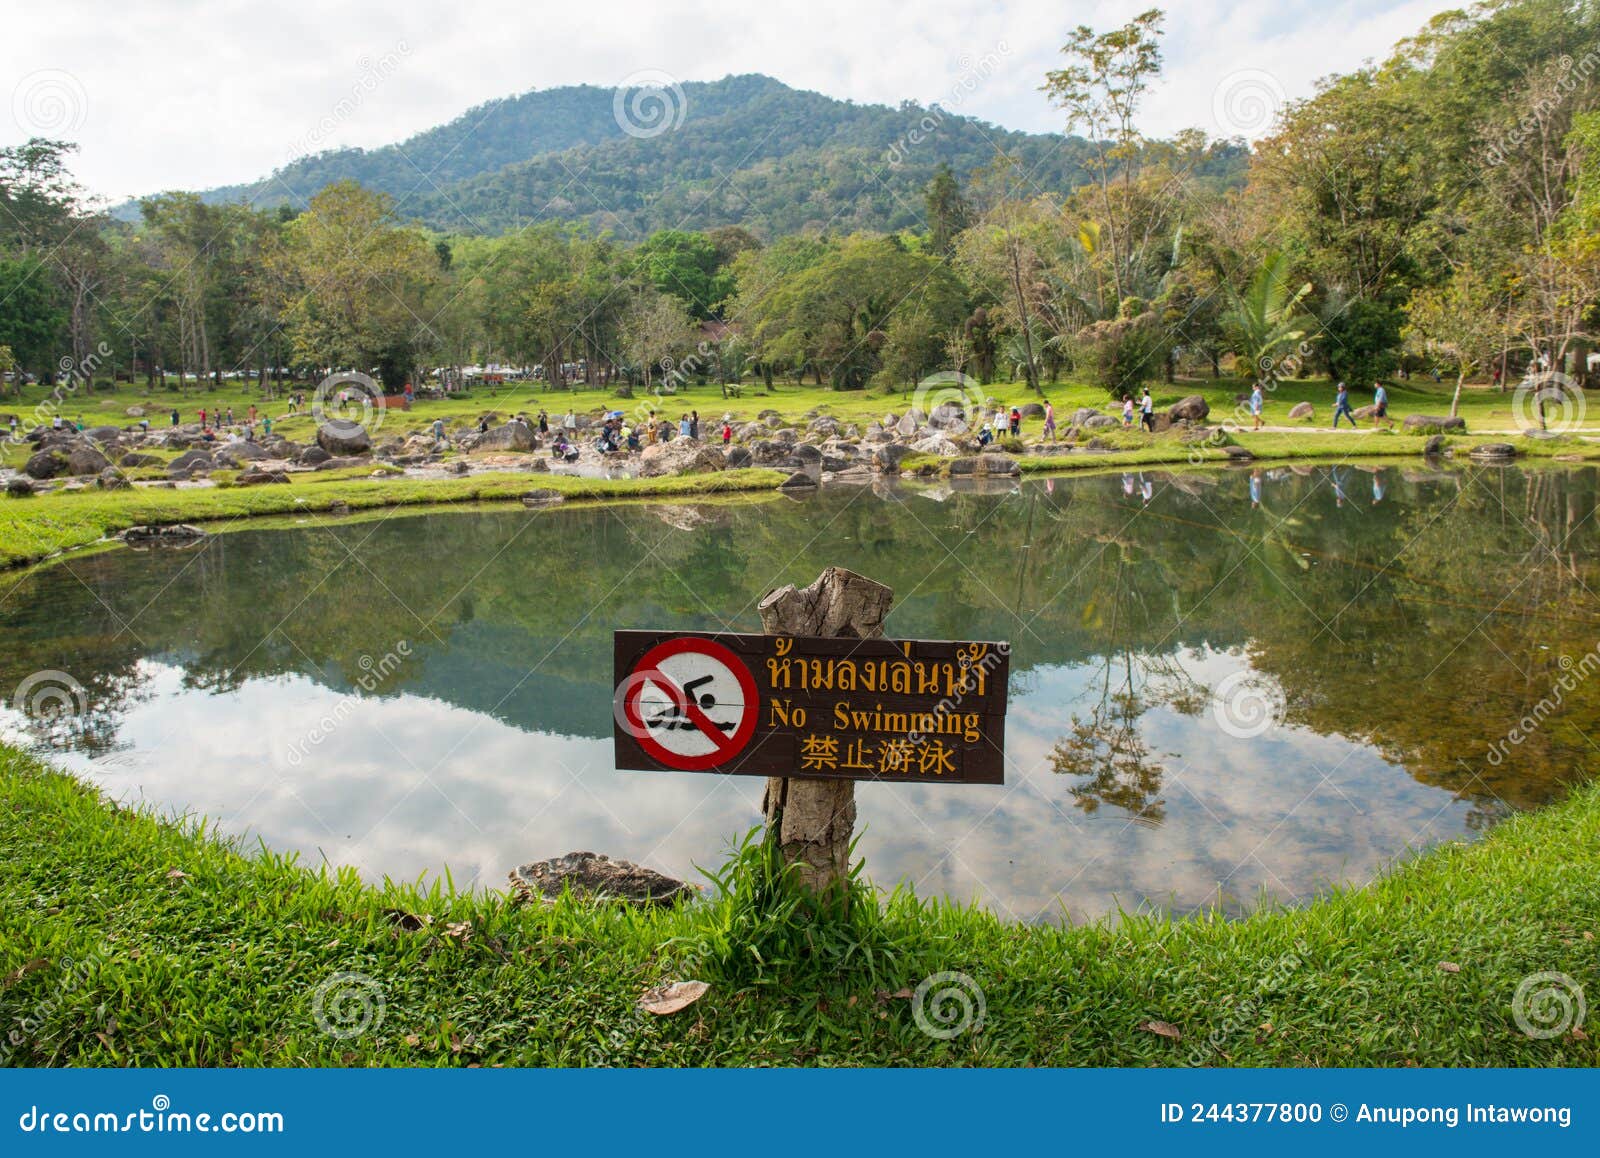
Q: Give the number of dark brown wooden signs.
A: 1